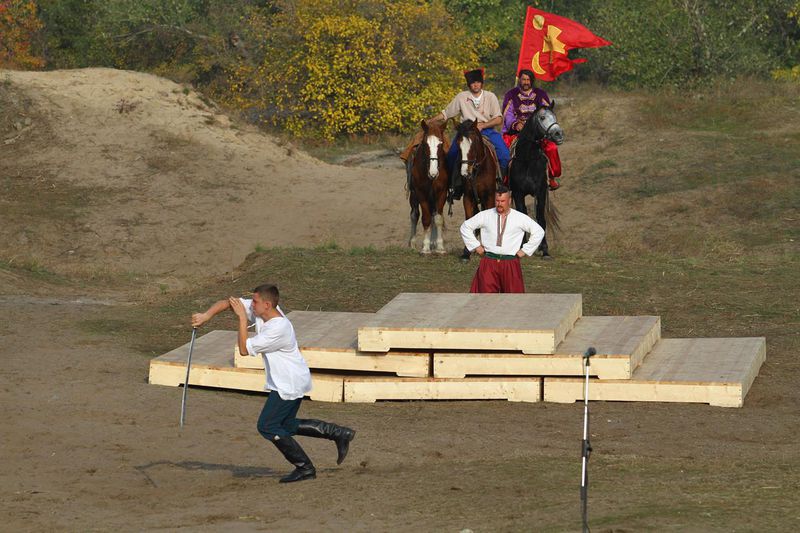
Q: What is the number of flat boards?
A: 6